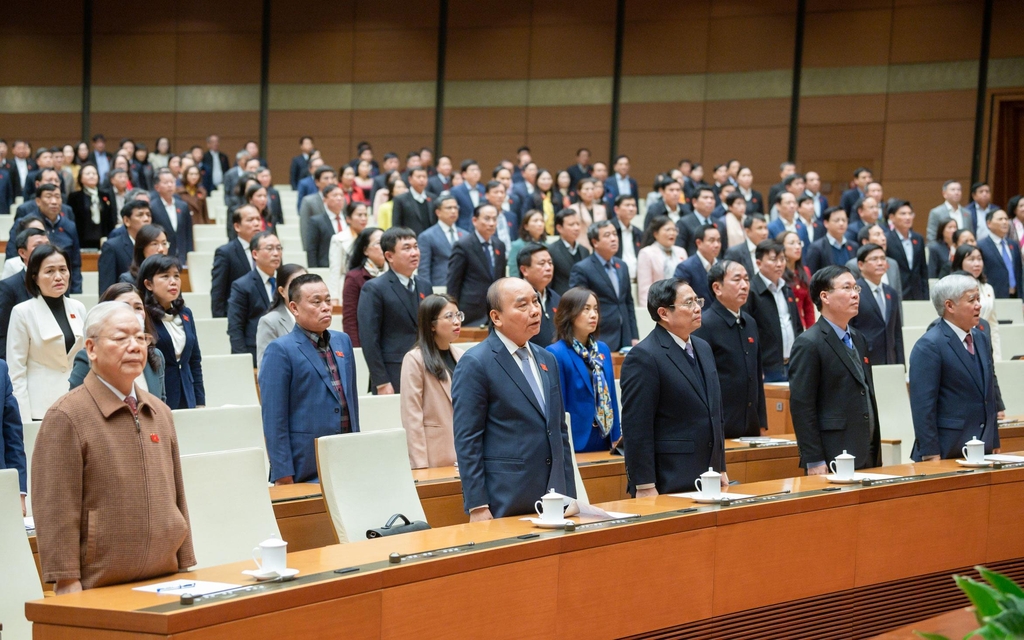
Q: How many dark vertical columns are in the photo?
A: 6